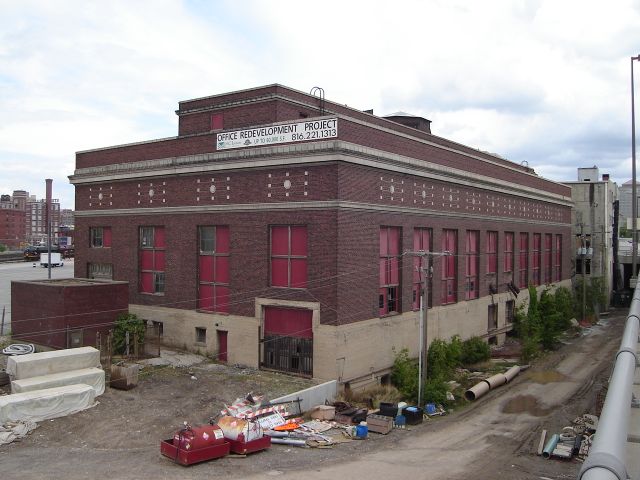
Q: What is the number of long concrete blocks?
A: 3